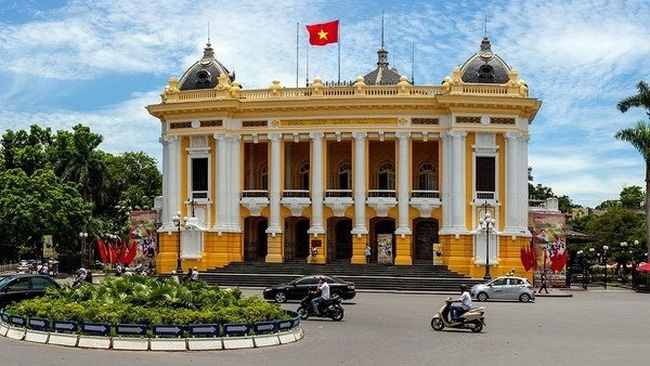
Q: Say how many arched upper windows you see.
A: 5